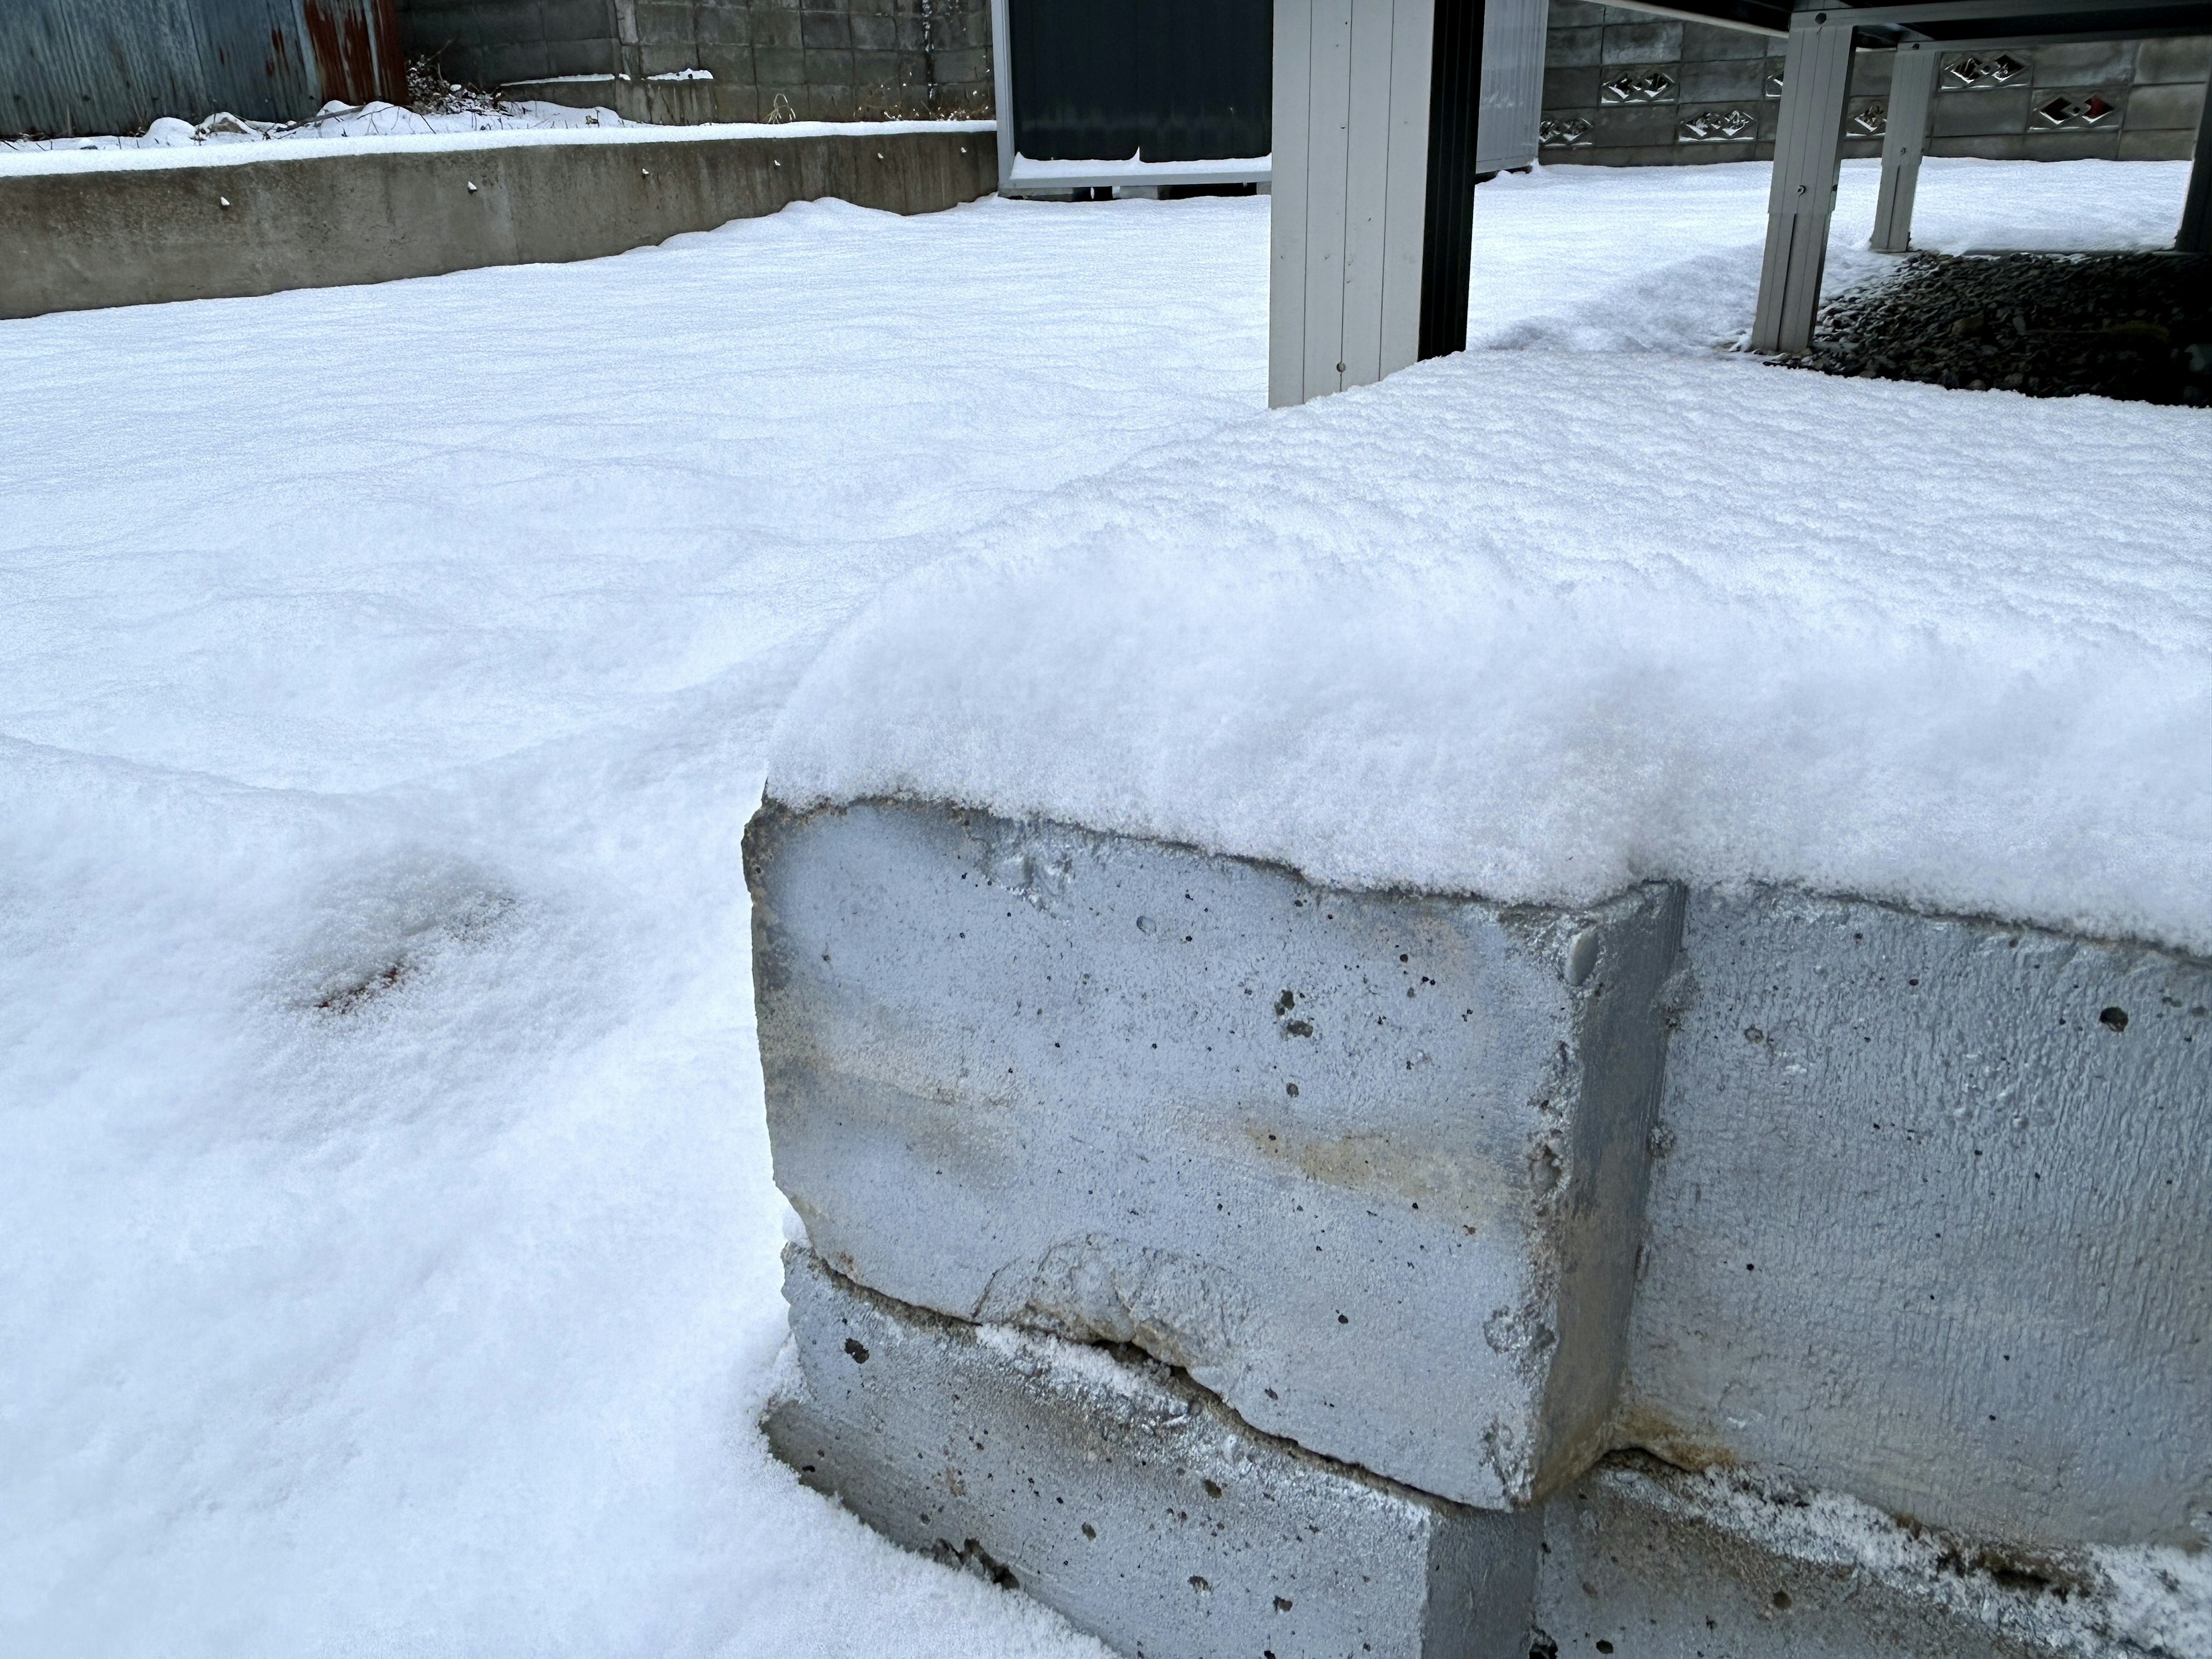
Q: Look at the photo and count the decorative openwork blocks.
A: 7